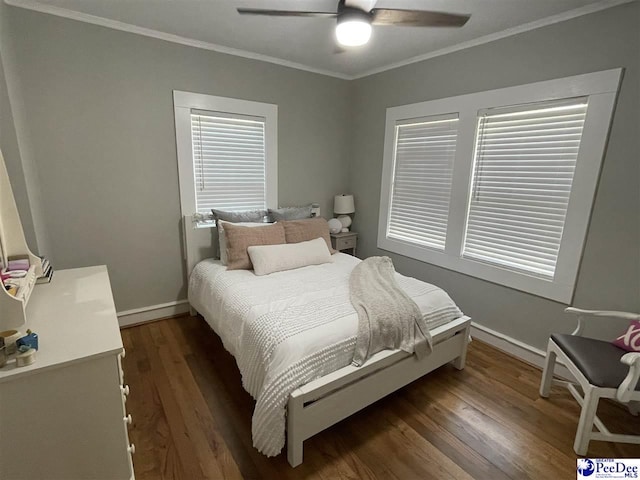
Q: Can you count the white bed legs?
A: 3